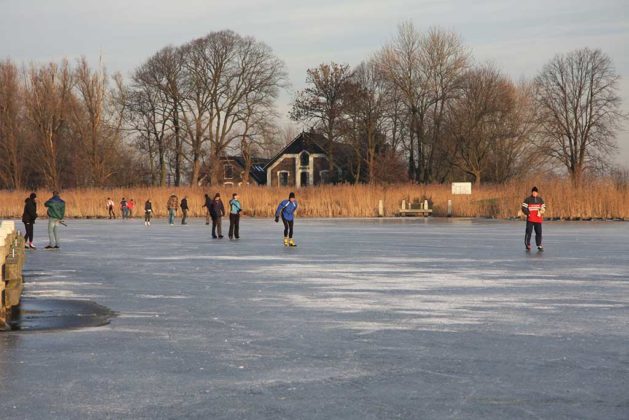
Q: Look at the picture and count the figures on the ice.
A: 13